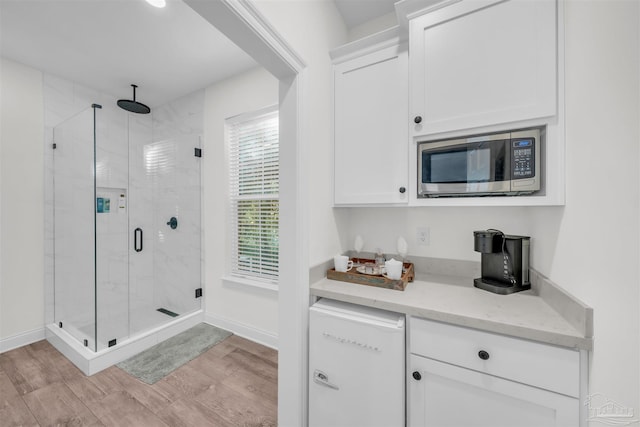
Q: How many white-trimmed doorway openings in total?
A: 1